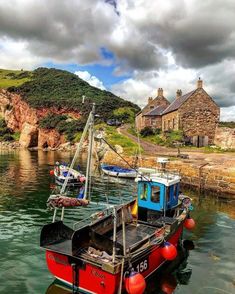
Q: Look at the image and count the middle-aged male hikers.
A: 0